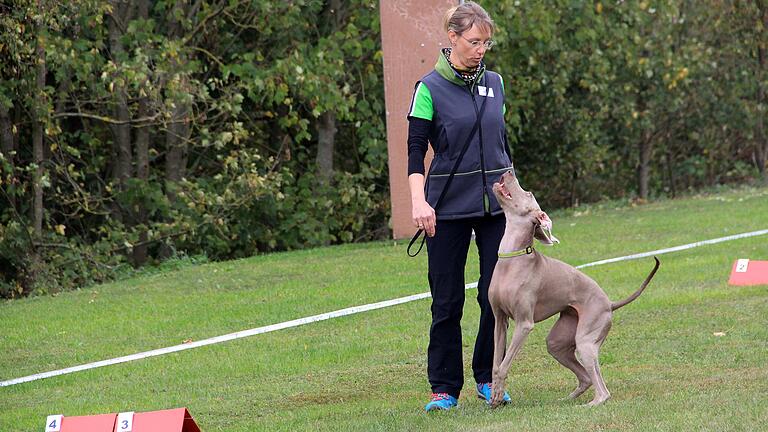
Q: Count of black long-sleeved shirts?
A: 1